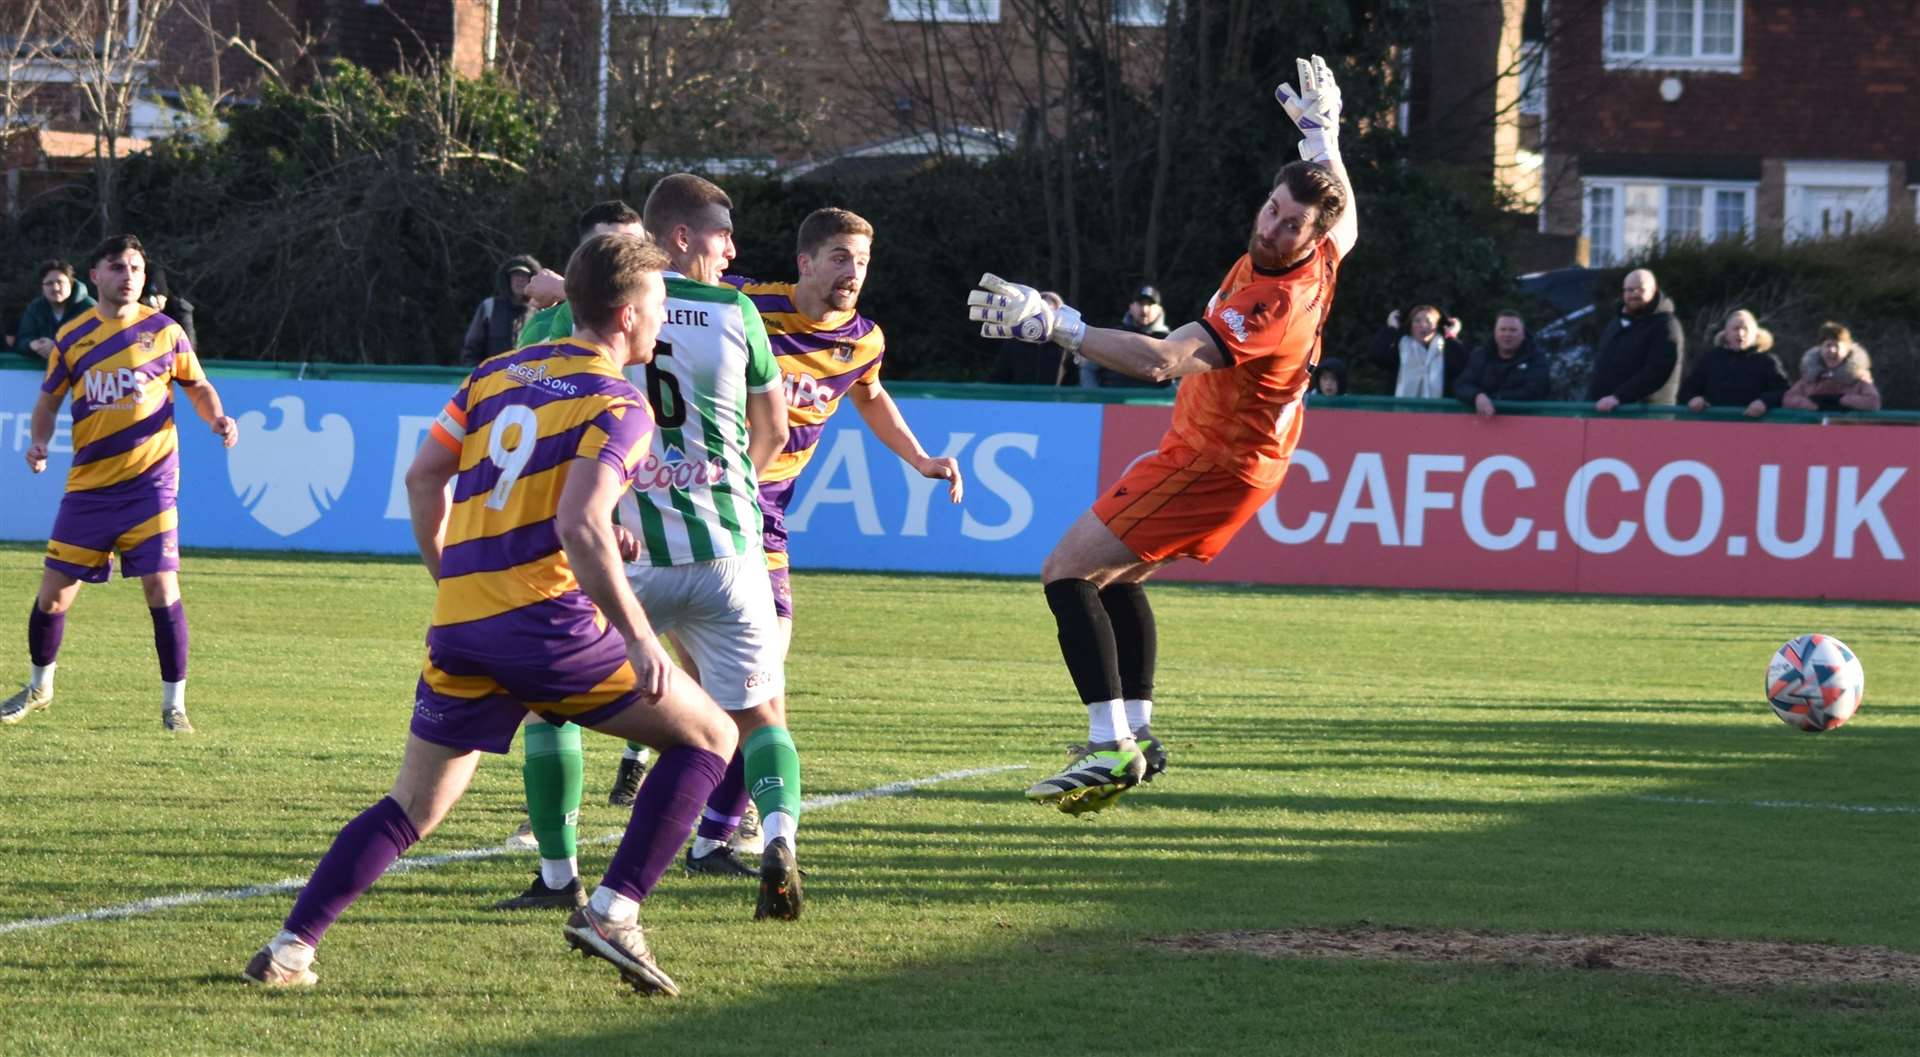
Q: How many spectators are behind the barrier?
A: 11